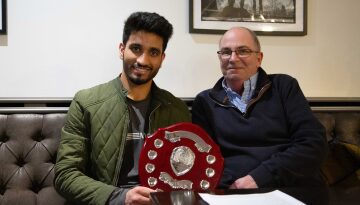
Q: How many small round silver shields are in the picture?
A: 7